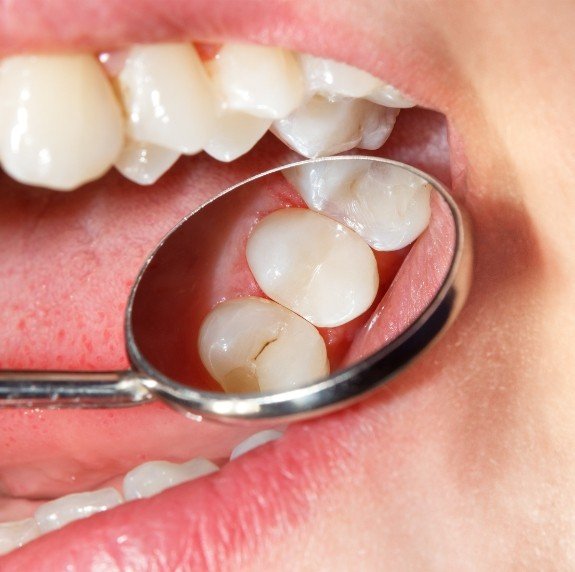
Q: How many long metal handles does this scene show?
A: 1